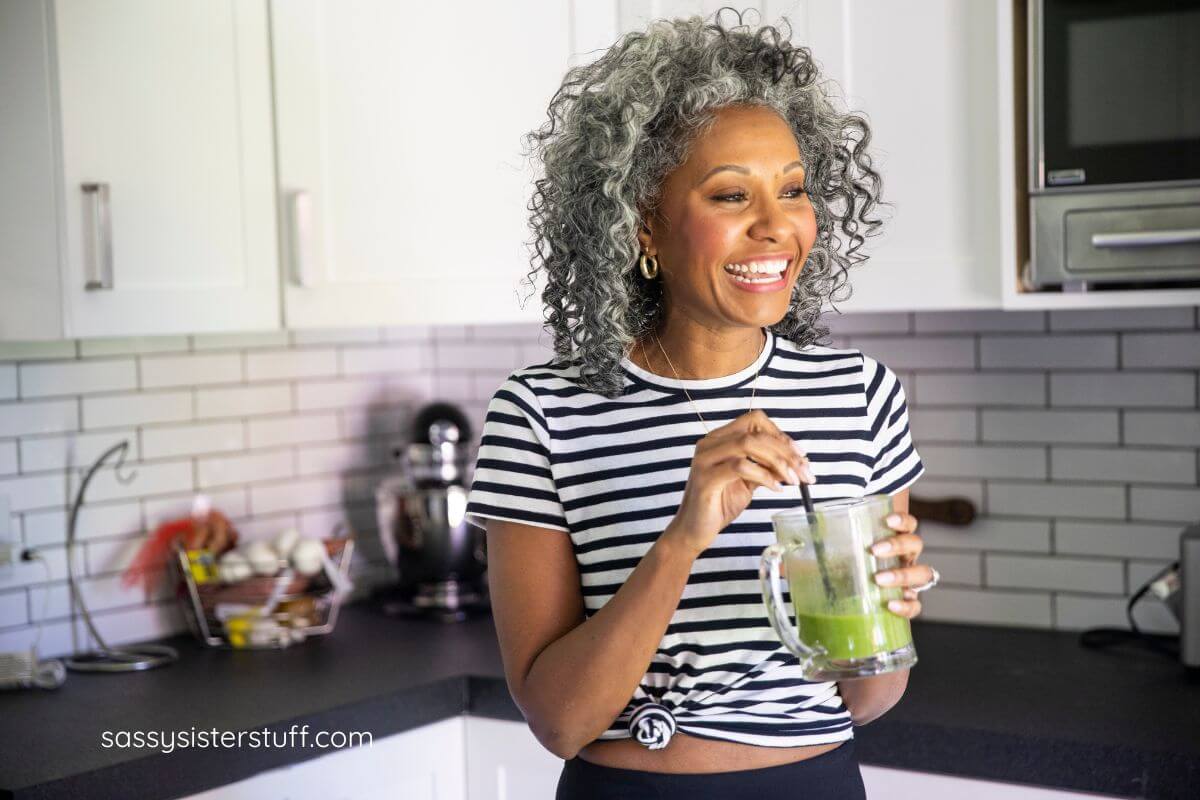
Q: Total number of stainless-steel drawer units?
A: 1